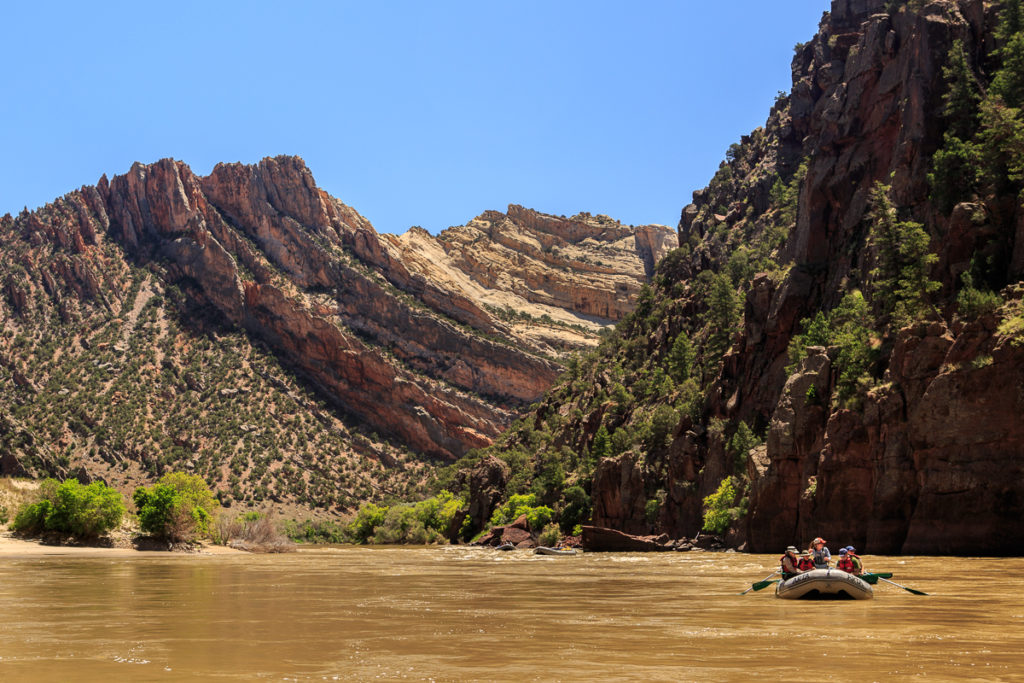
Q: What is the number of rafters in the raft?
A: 5